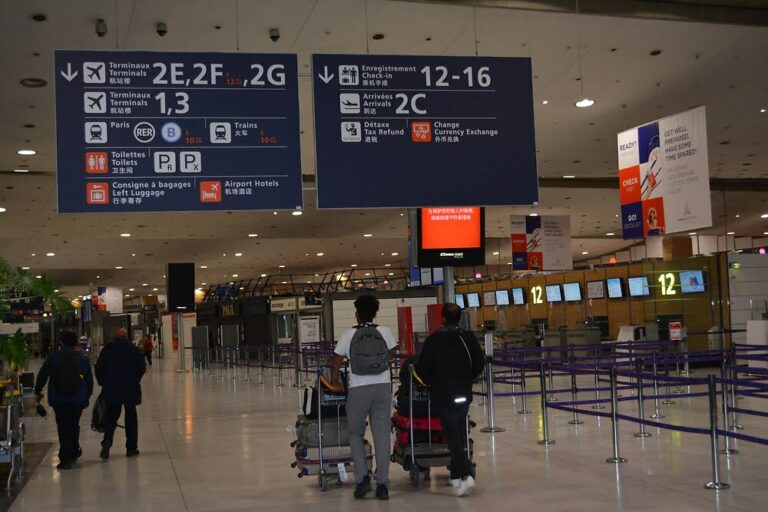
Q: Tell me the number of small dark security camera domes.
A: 3